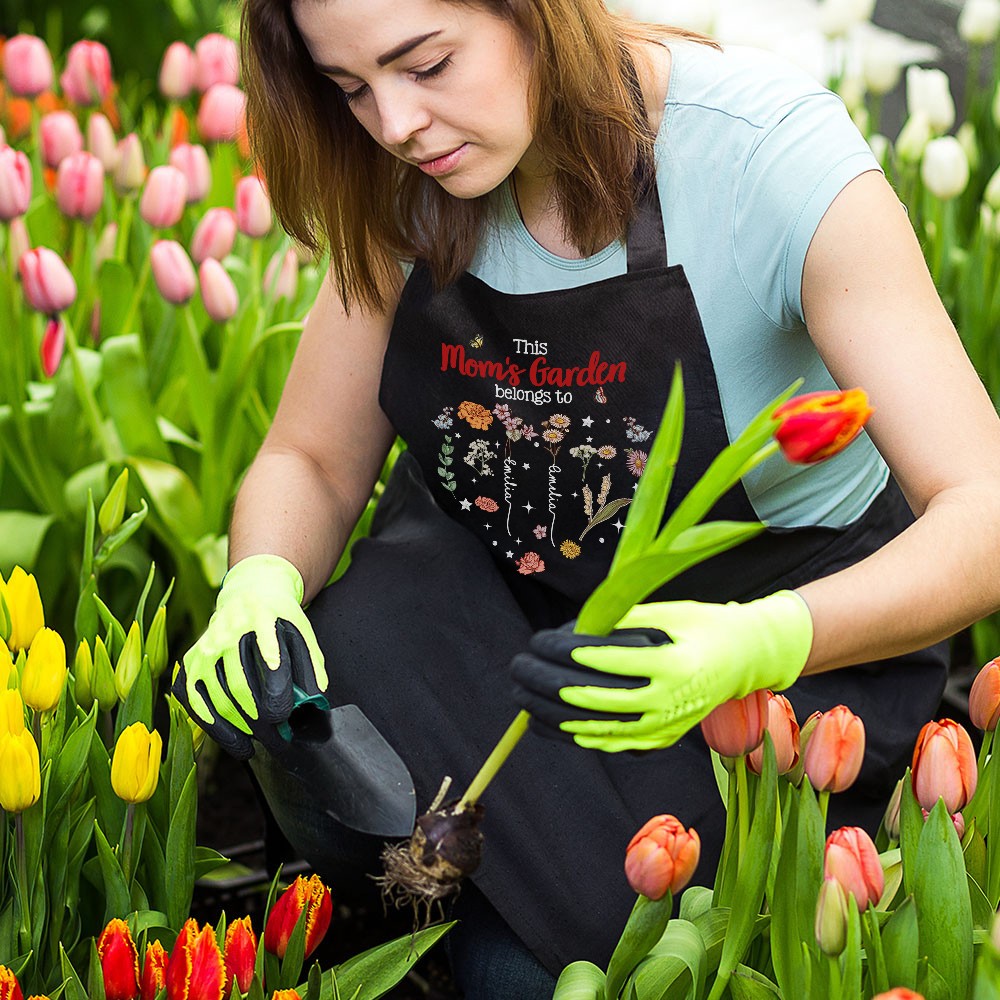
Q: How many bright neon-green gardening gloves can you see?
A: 2